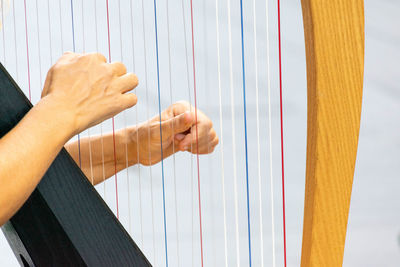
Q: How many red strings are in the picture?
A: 4